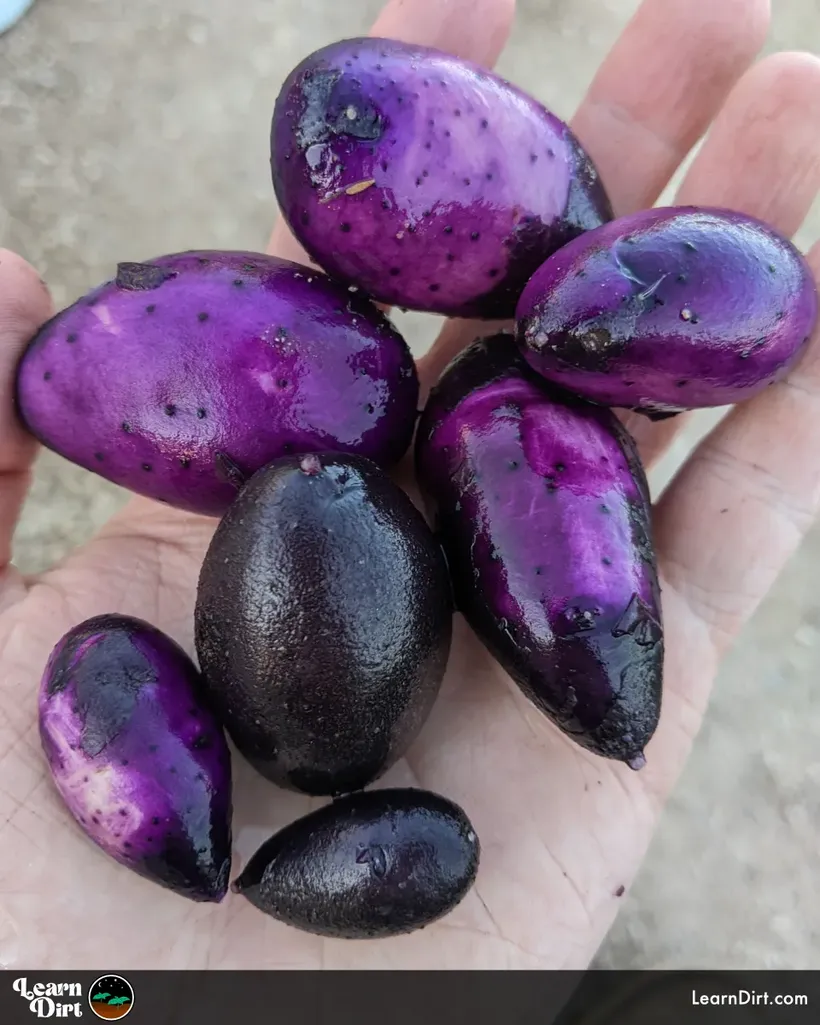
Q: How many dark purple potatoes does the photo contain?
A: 2